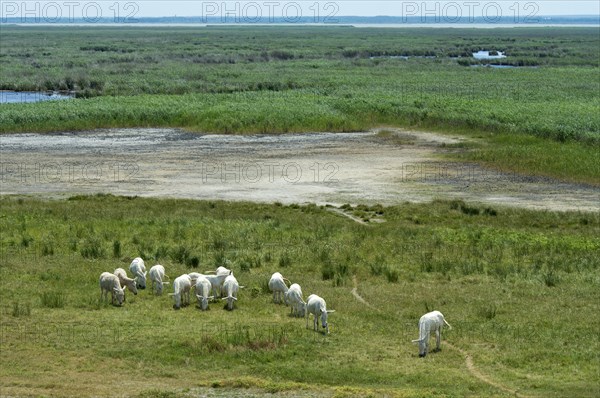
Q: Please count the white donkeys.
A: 13